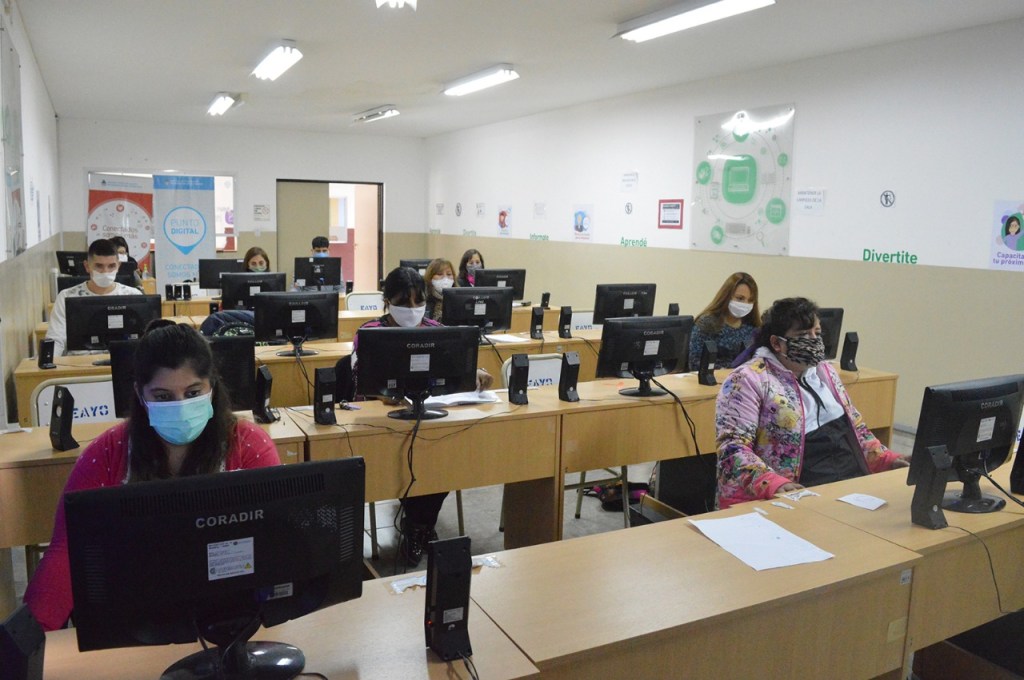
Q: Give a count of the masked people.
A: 10